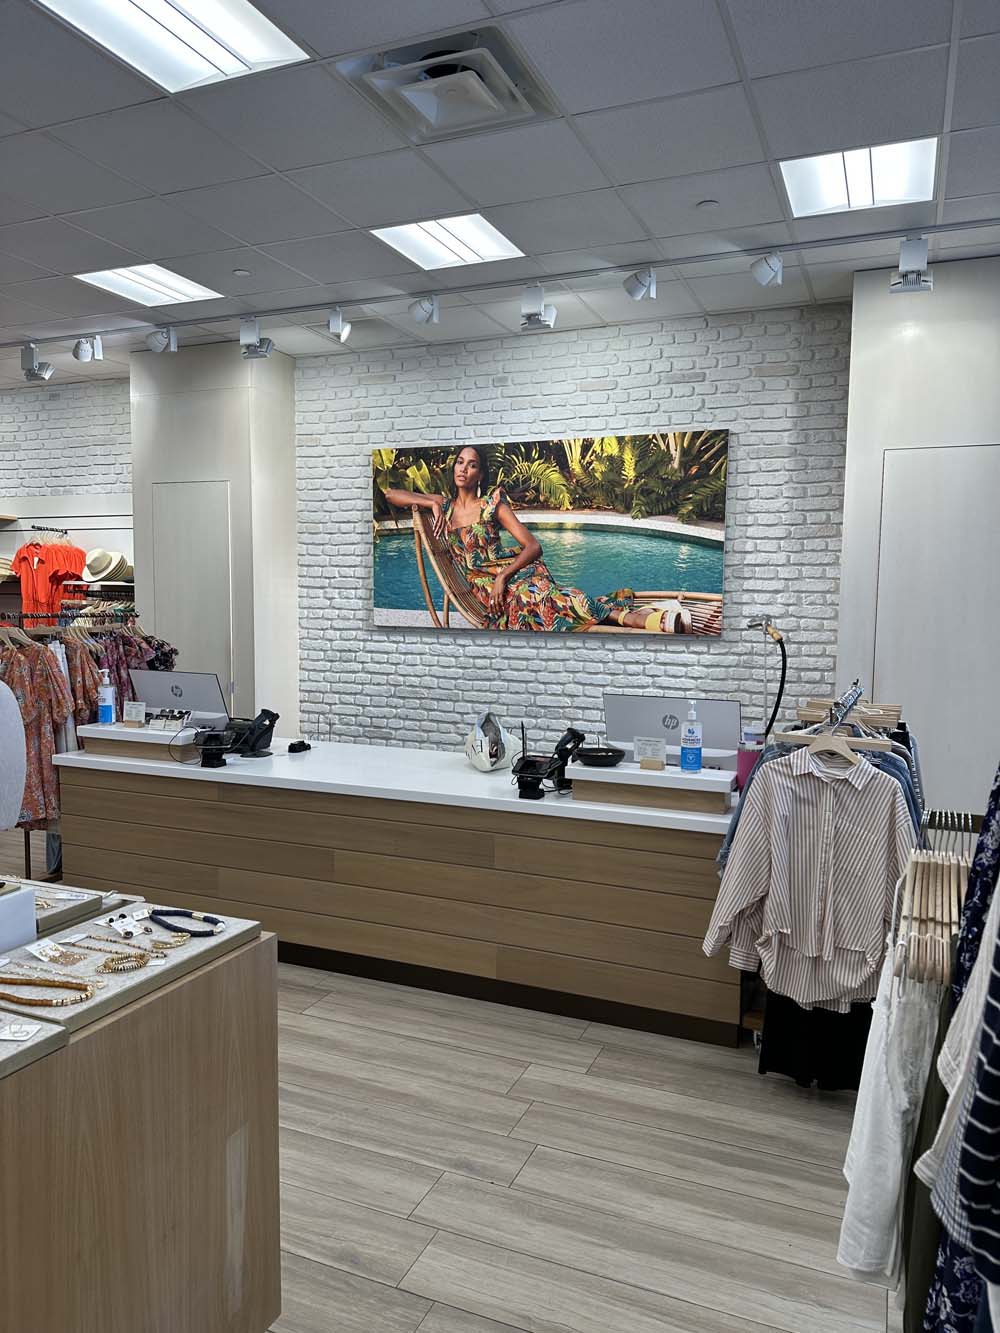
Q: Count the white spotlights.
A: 10